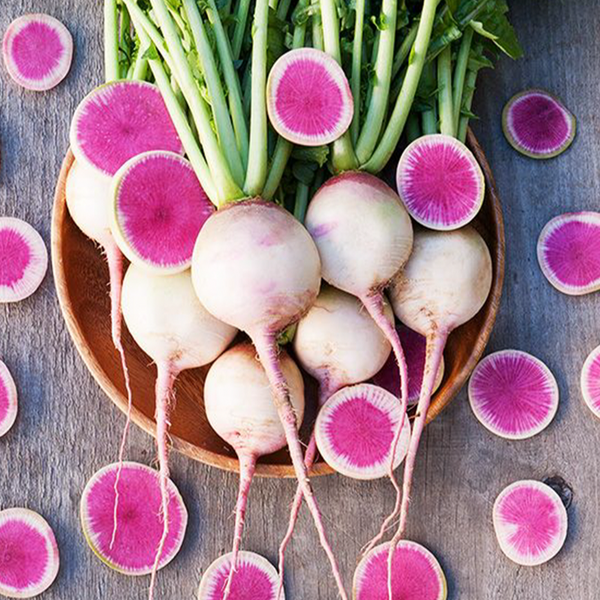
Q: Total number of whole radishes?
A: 7